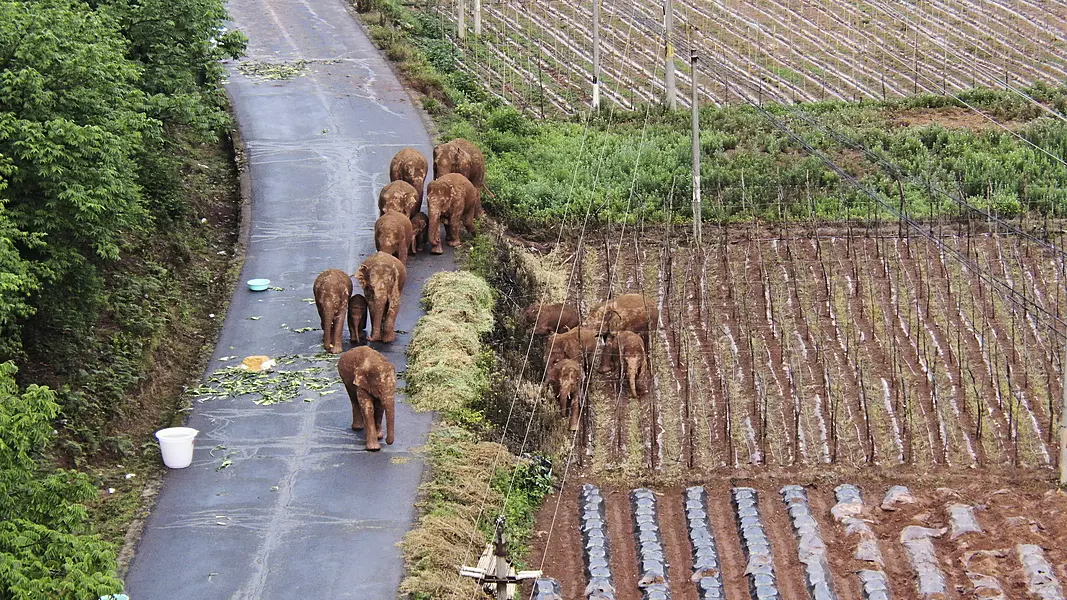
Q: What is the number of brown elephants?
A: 15